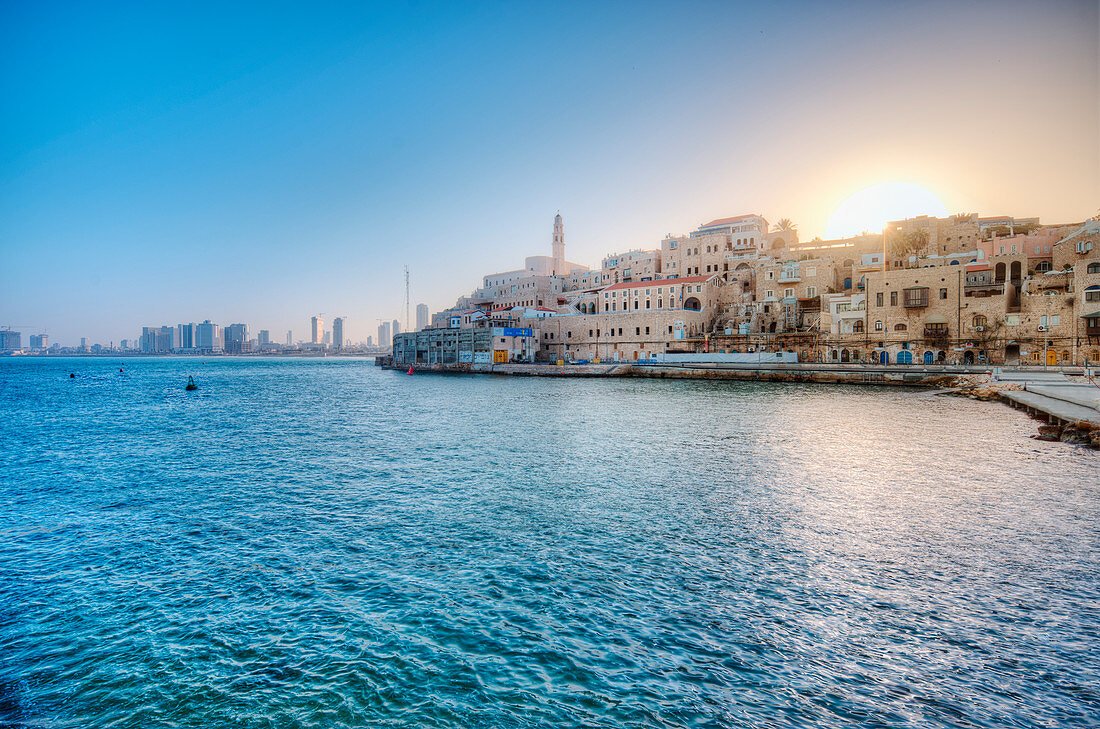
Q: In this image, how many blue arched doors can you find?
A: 3